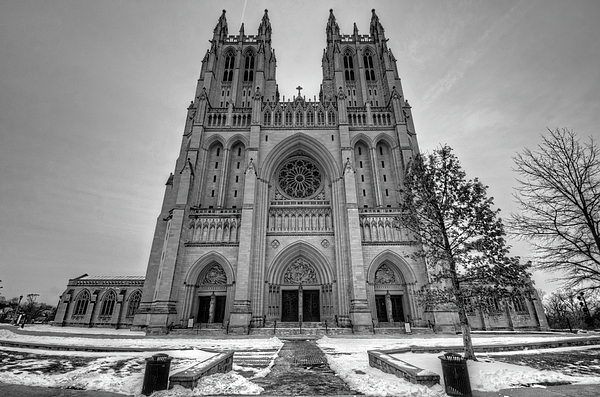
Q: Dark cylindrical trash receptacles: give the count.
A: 2